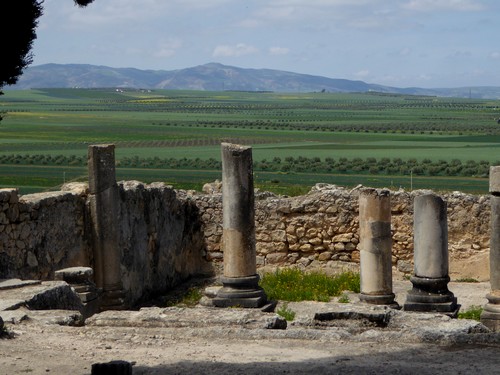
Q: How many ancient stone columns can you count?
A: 5